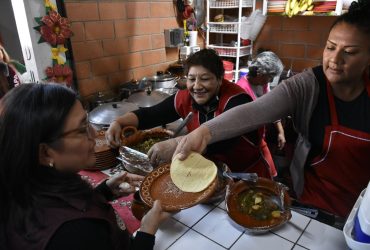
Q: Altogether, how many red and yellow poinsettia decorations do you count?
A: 2